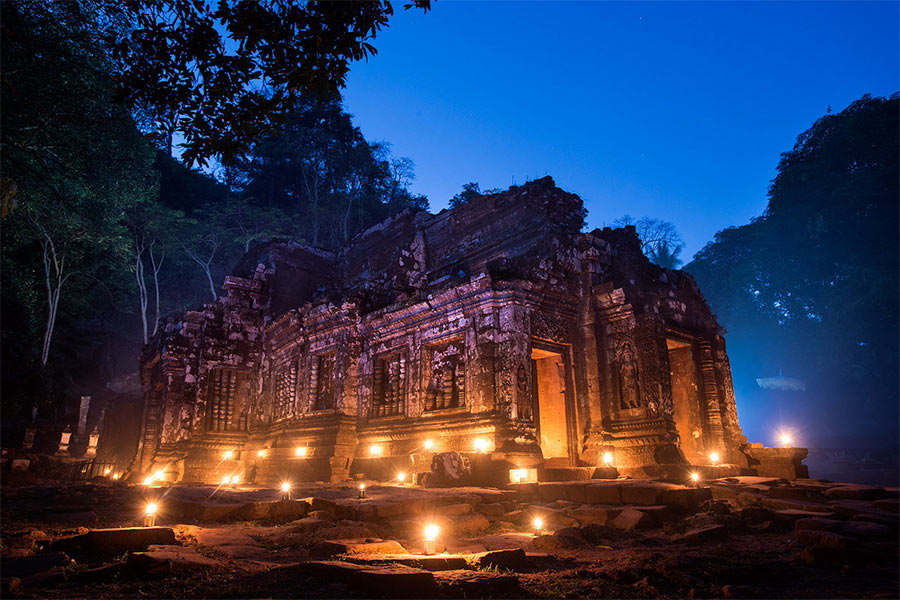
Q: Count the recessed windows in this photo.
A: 5